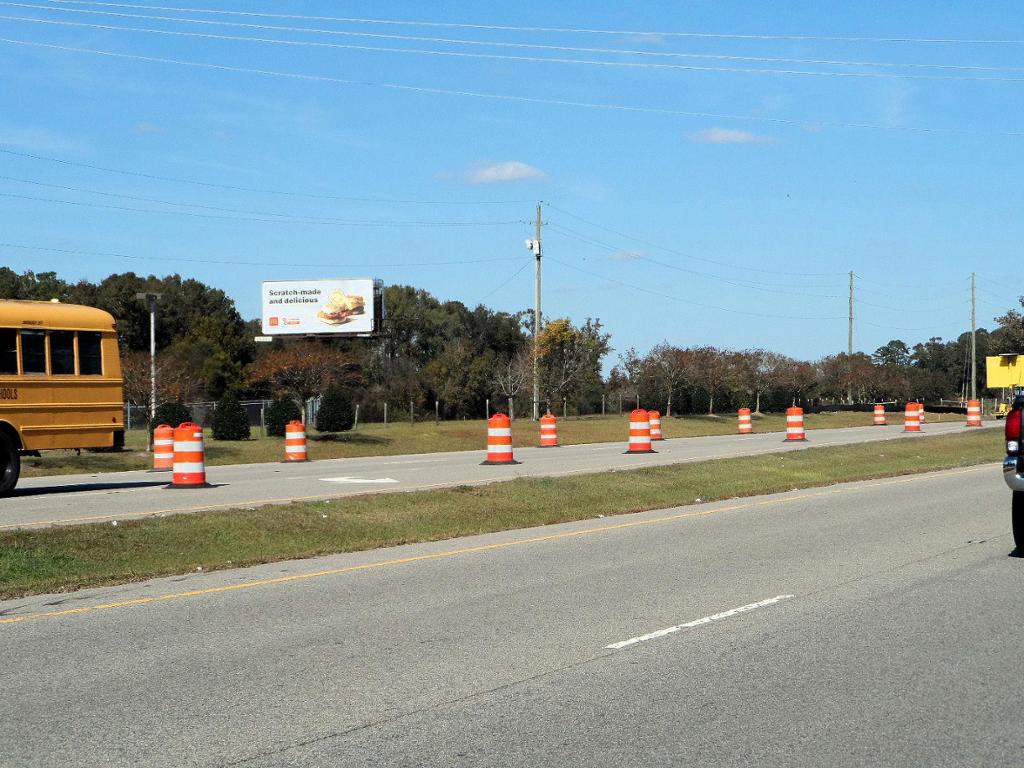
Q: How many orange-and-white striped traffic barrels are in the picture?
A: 13